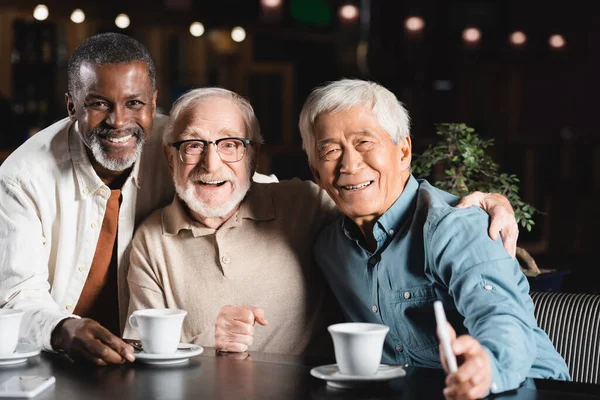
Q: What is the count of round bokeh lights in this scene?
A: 11